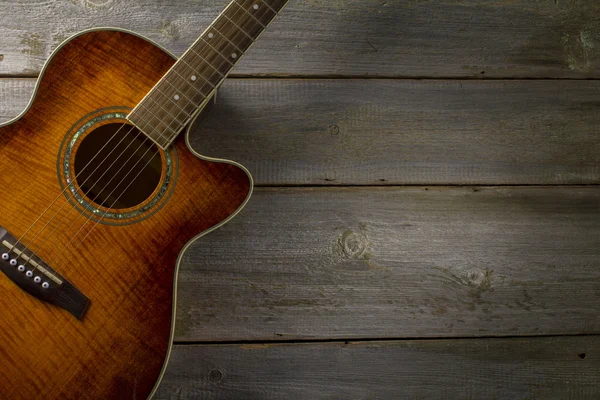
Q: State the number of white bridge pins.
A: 6